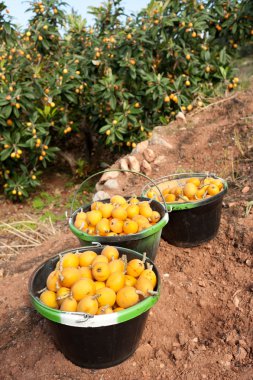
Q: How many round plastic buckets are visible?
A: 3